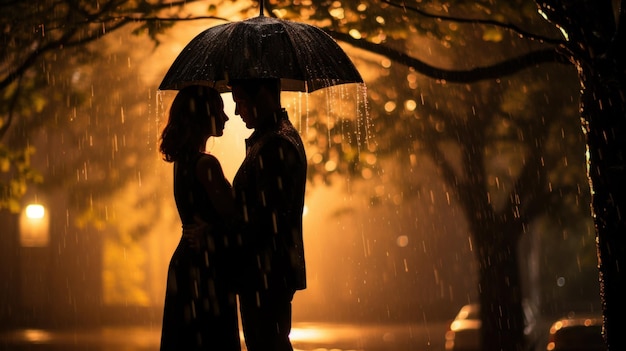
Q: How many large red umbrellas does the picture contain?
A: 0